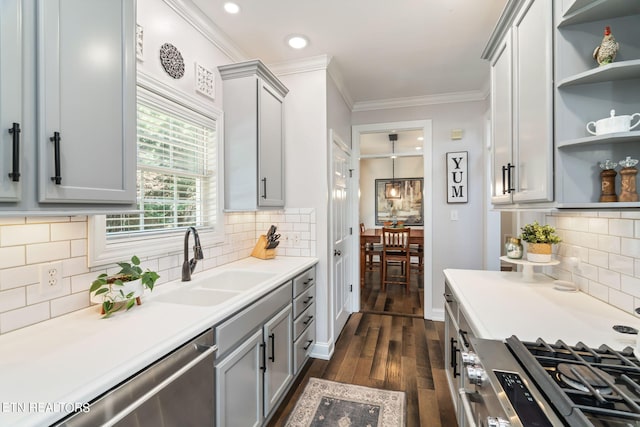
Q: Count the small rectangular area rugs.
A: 1